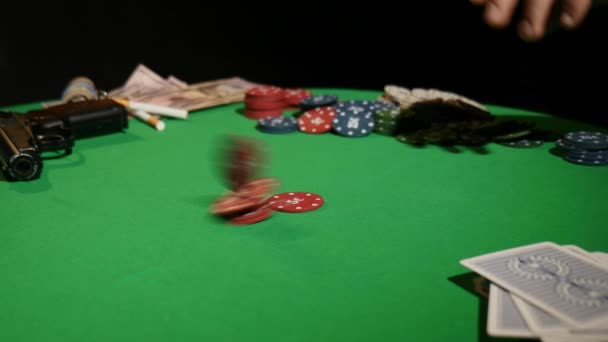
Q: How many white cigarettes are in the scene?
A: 2